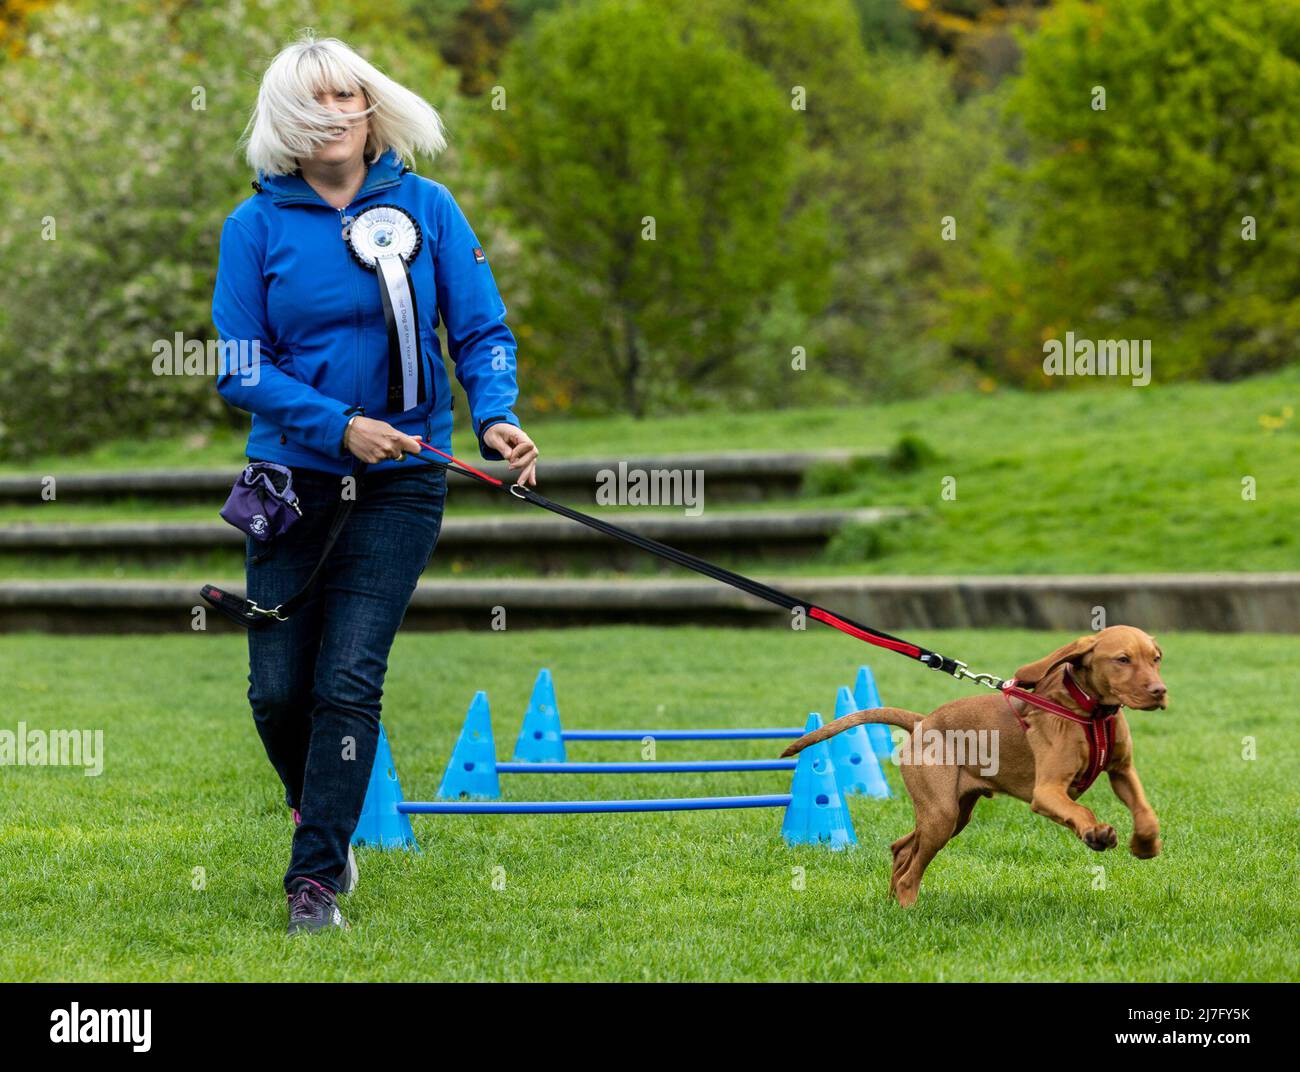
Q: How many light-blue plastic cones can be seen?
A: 6